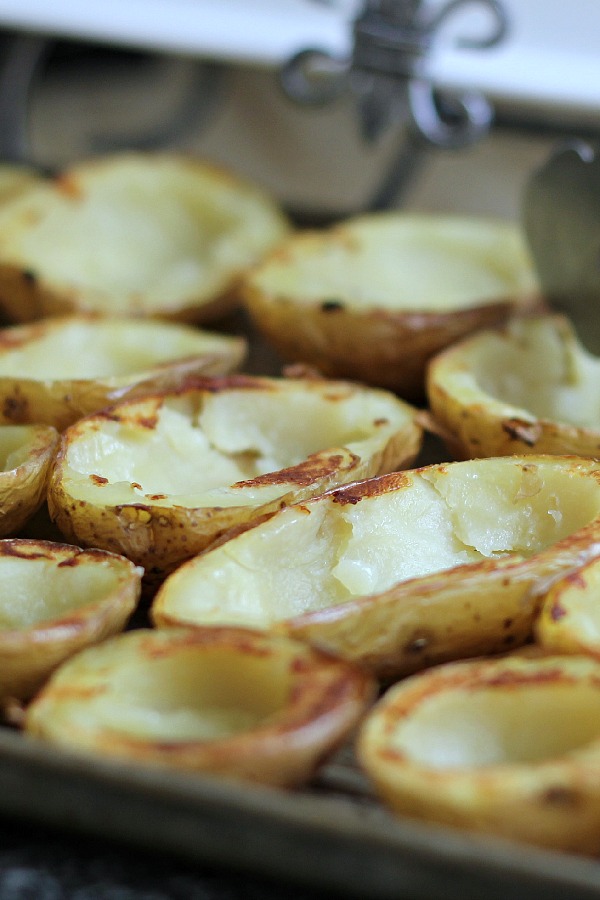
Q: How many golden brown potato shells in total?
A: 12